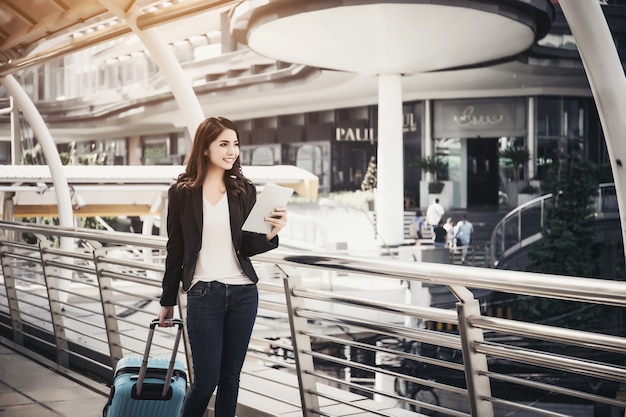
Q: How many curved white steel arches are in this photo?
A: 3